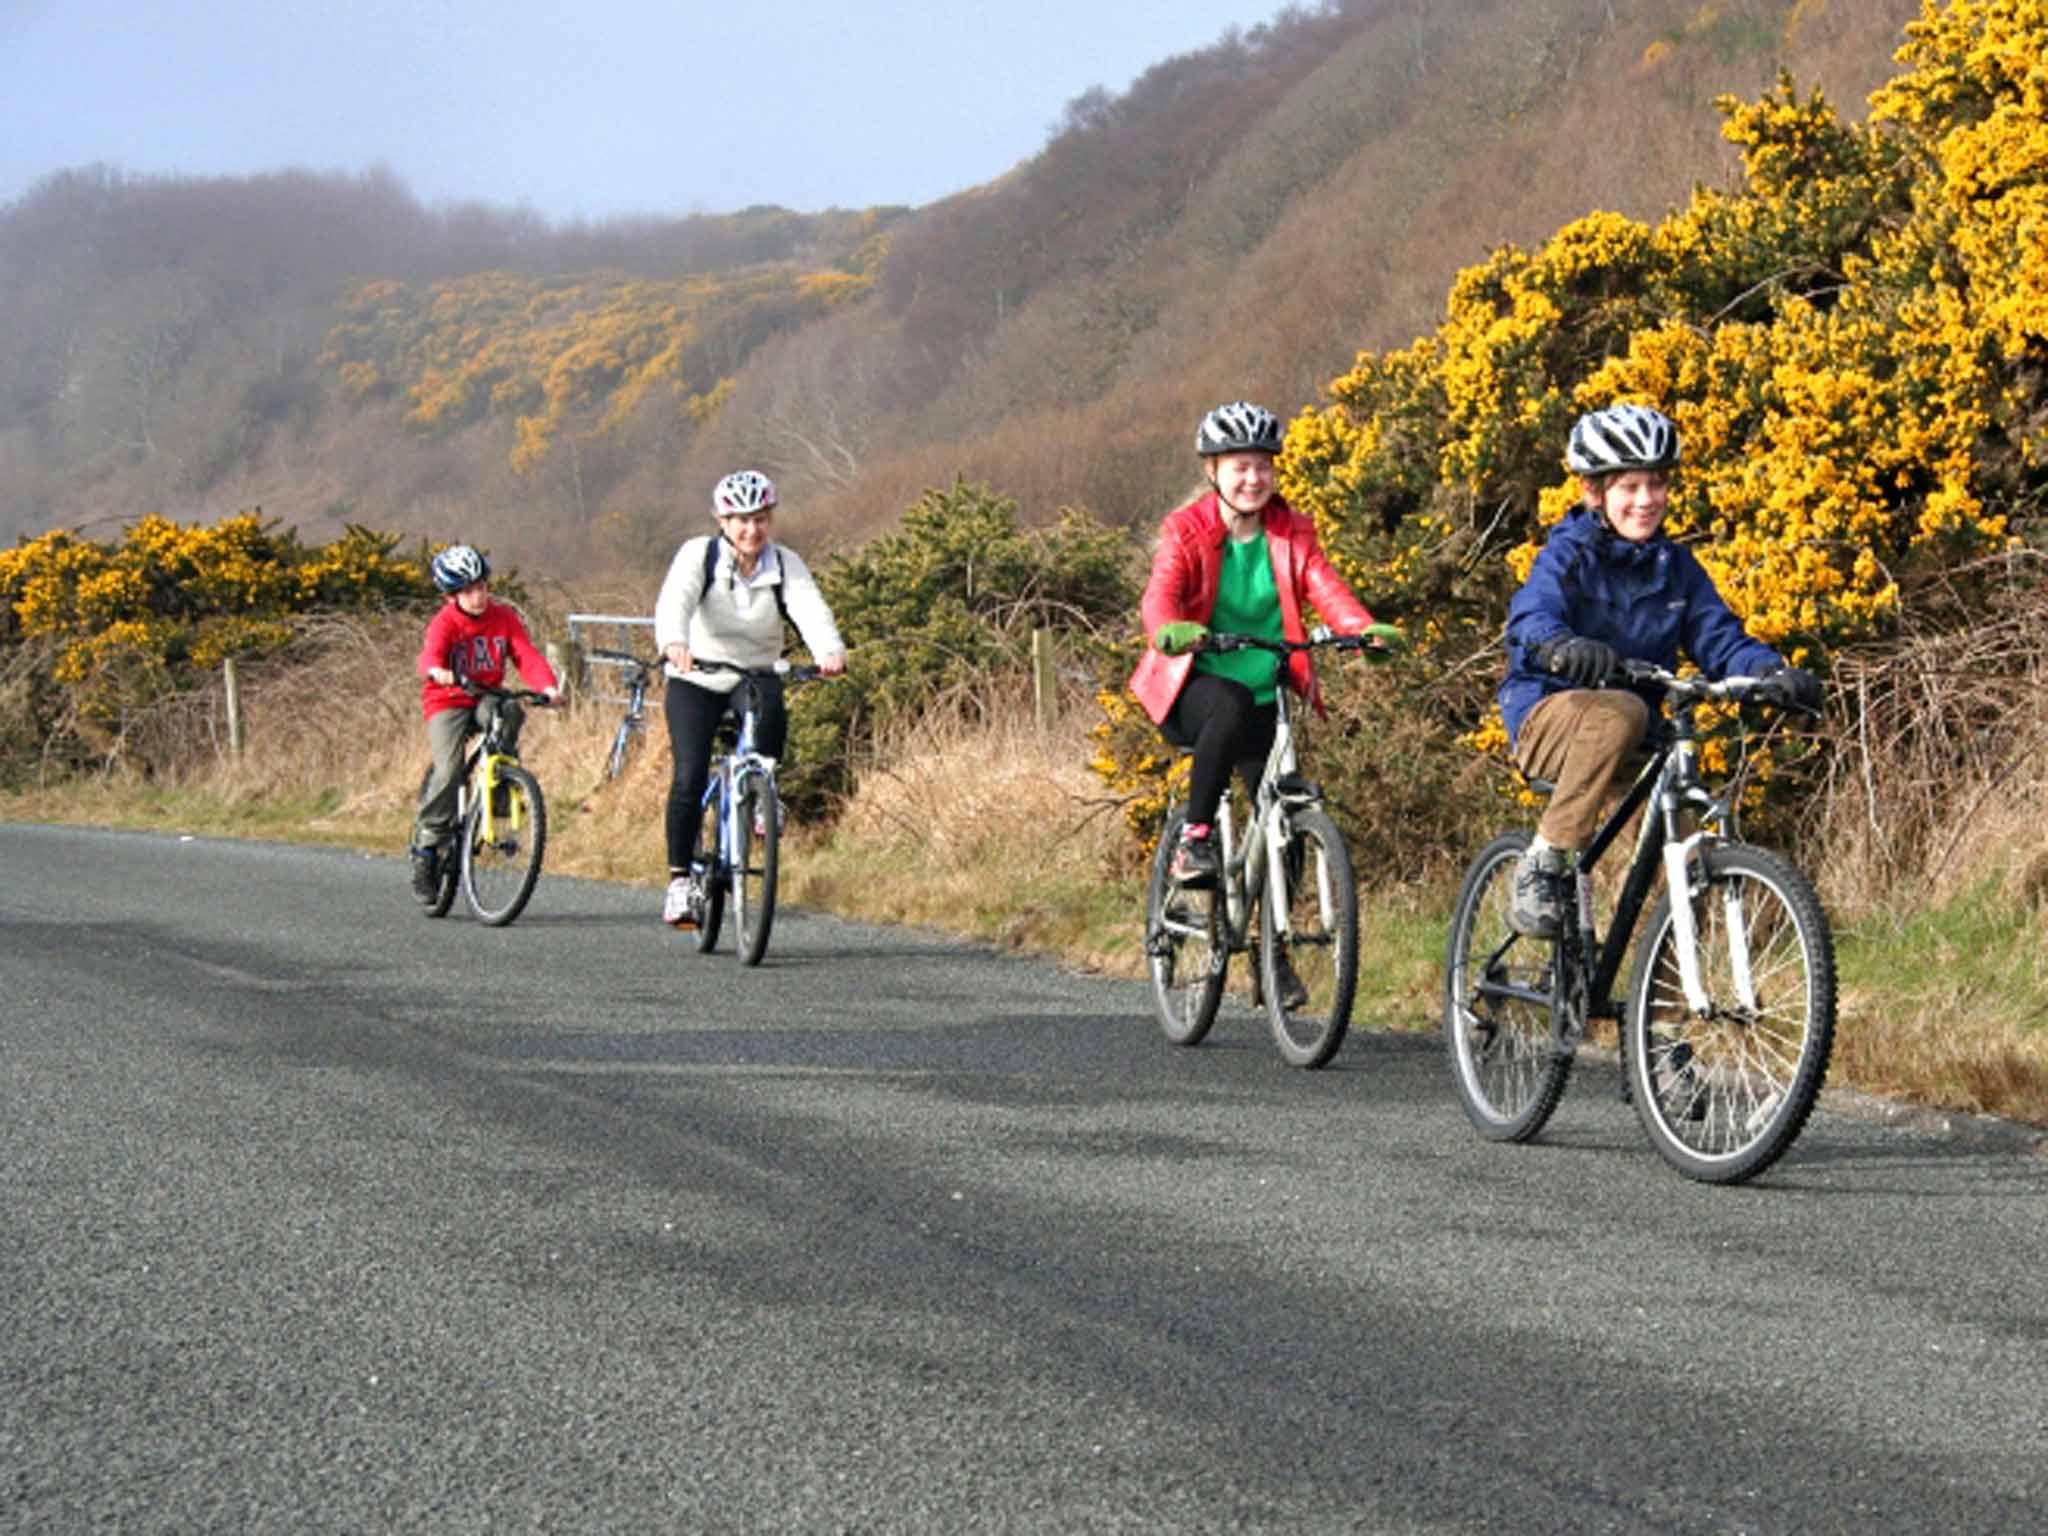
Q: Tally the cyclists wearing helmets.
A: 4